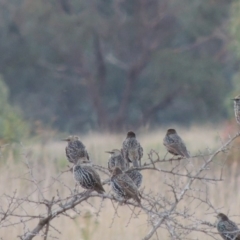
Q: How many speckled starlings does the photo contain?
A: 9